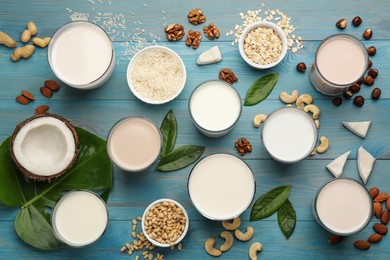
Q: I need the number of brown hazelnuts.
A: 14